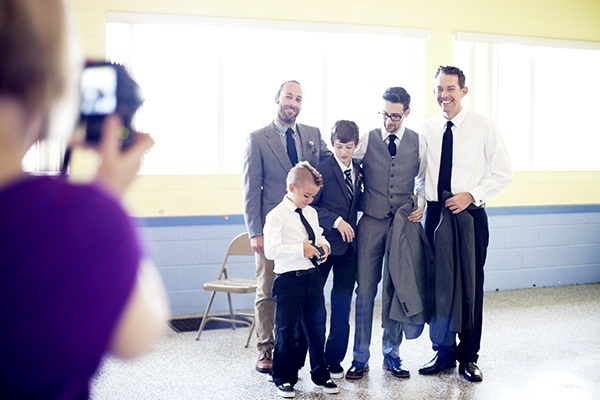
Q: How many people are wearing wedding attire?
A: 5